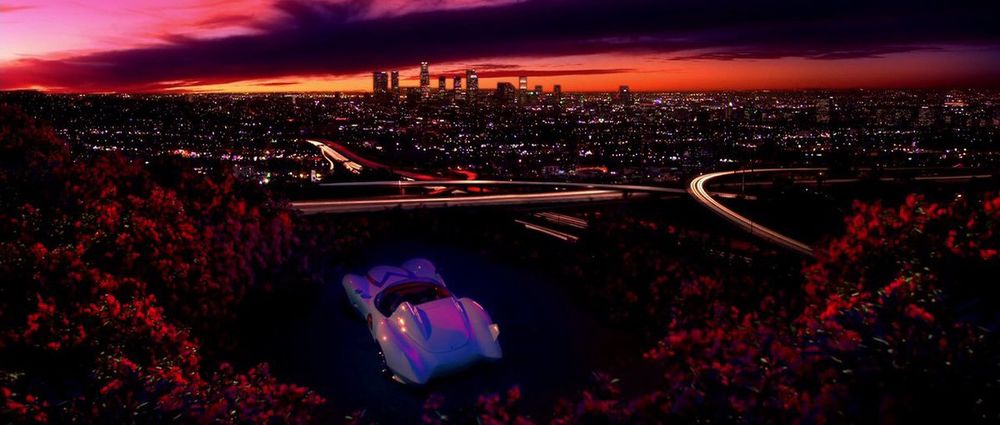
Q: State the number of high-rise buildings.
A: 11